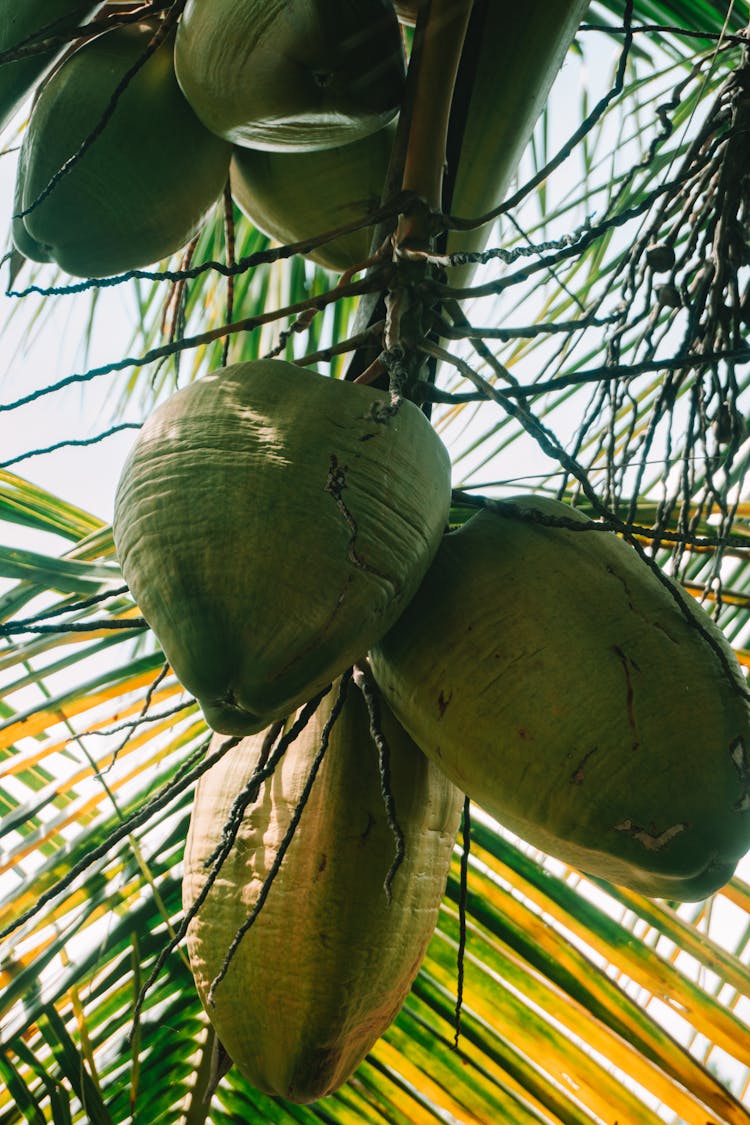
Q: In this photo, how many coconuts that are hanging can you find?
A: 6